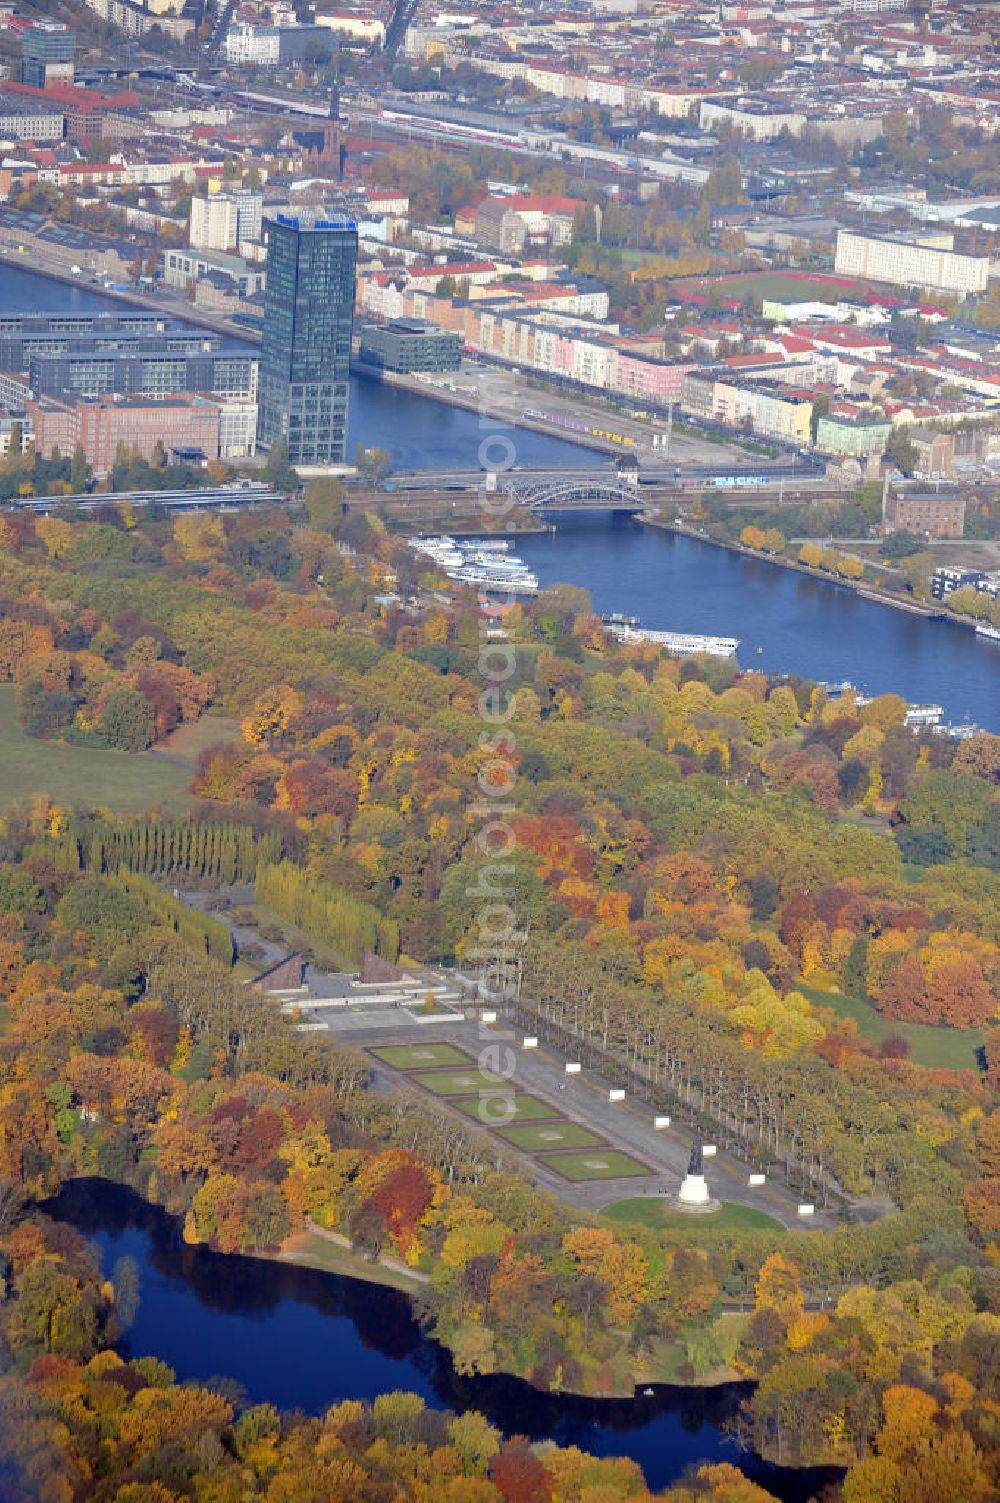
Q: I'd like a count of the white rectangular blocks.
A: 8